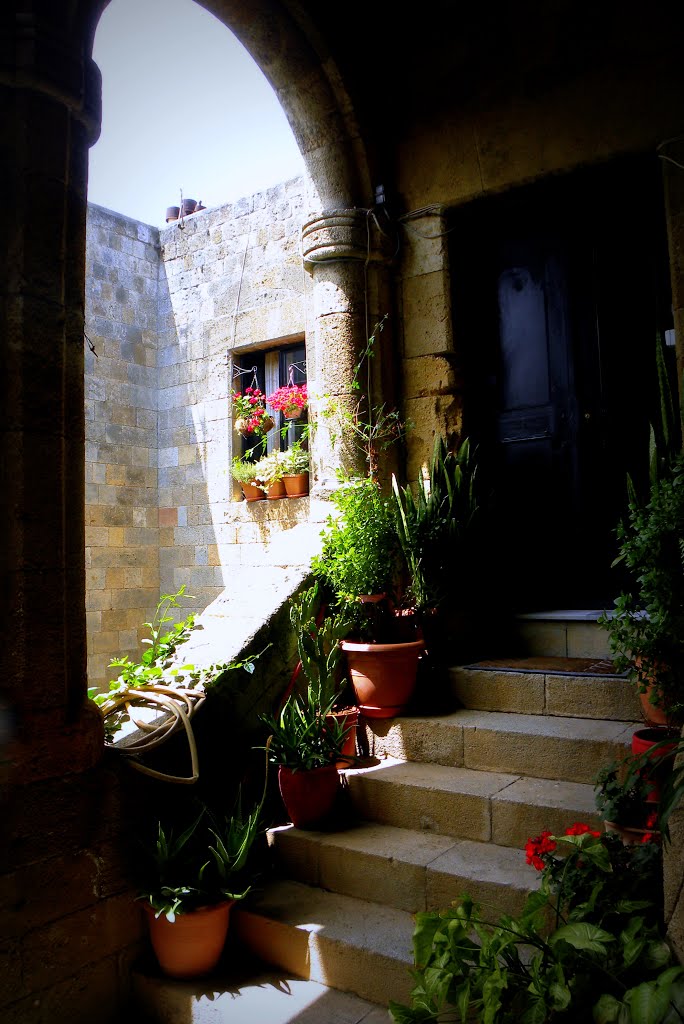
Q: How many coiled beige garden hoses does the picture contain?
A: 1